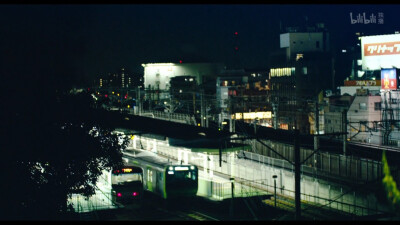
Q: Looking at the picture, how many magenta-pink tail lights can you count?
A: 2